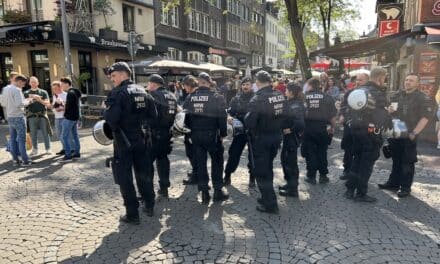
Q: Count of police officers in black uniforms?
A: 11